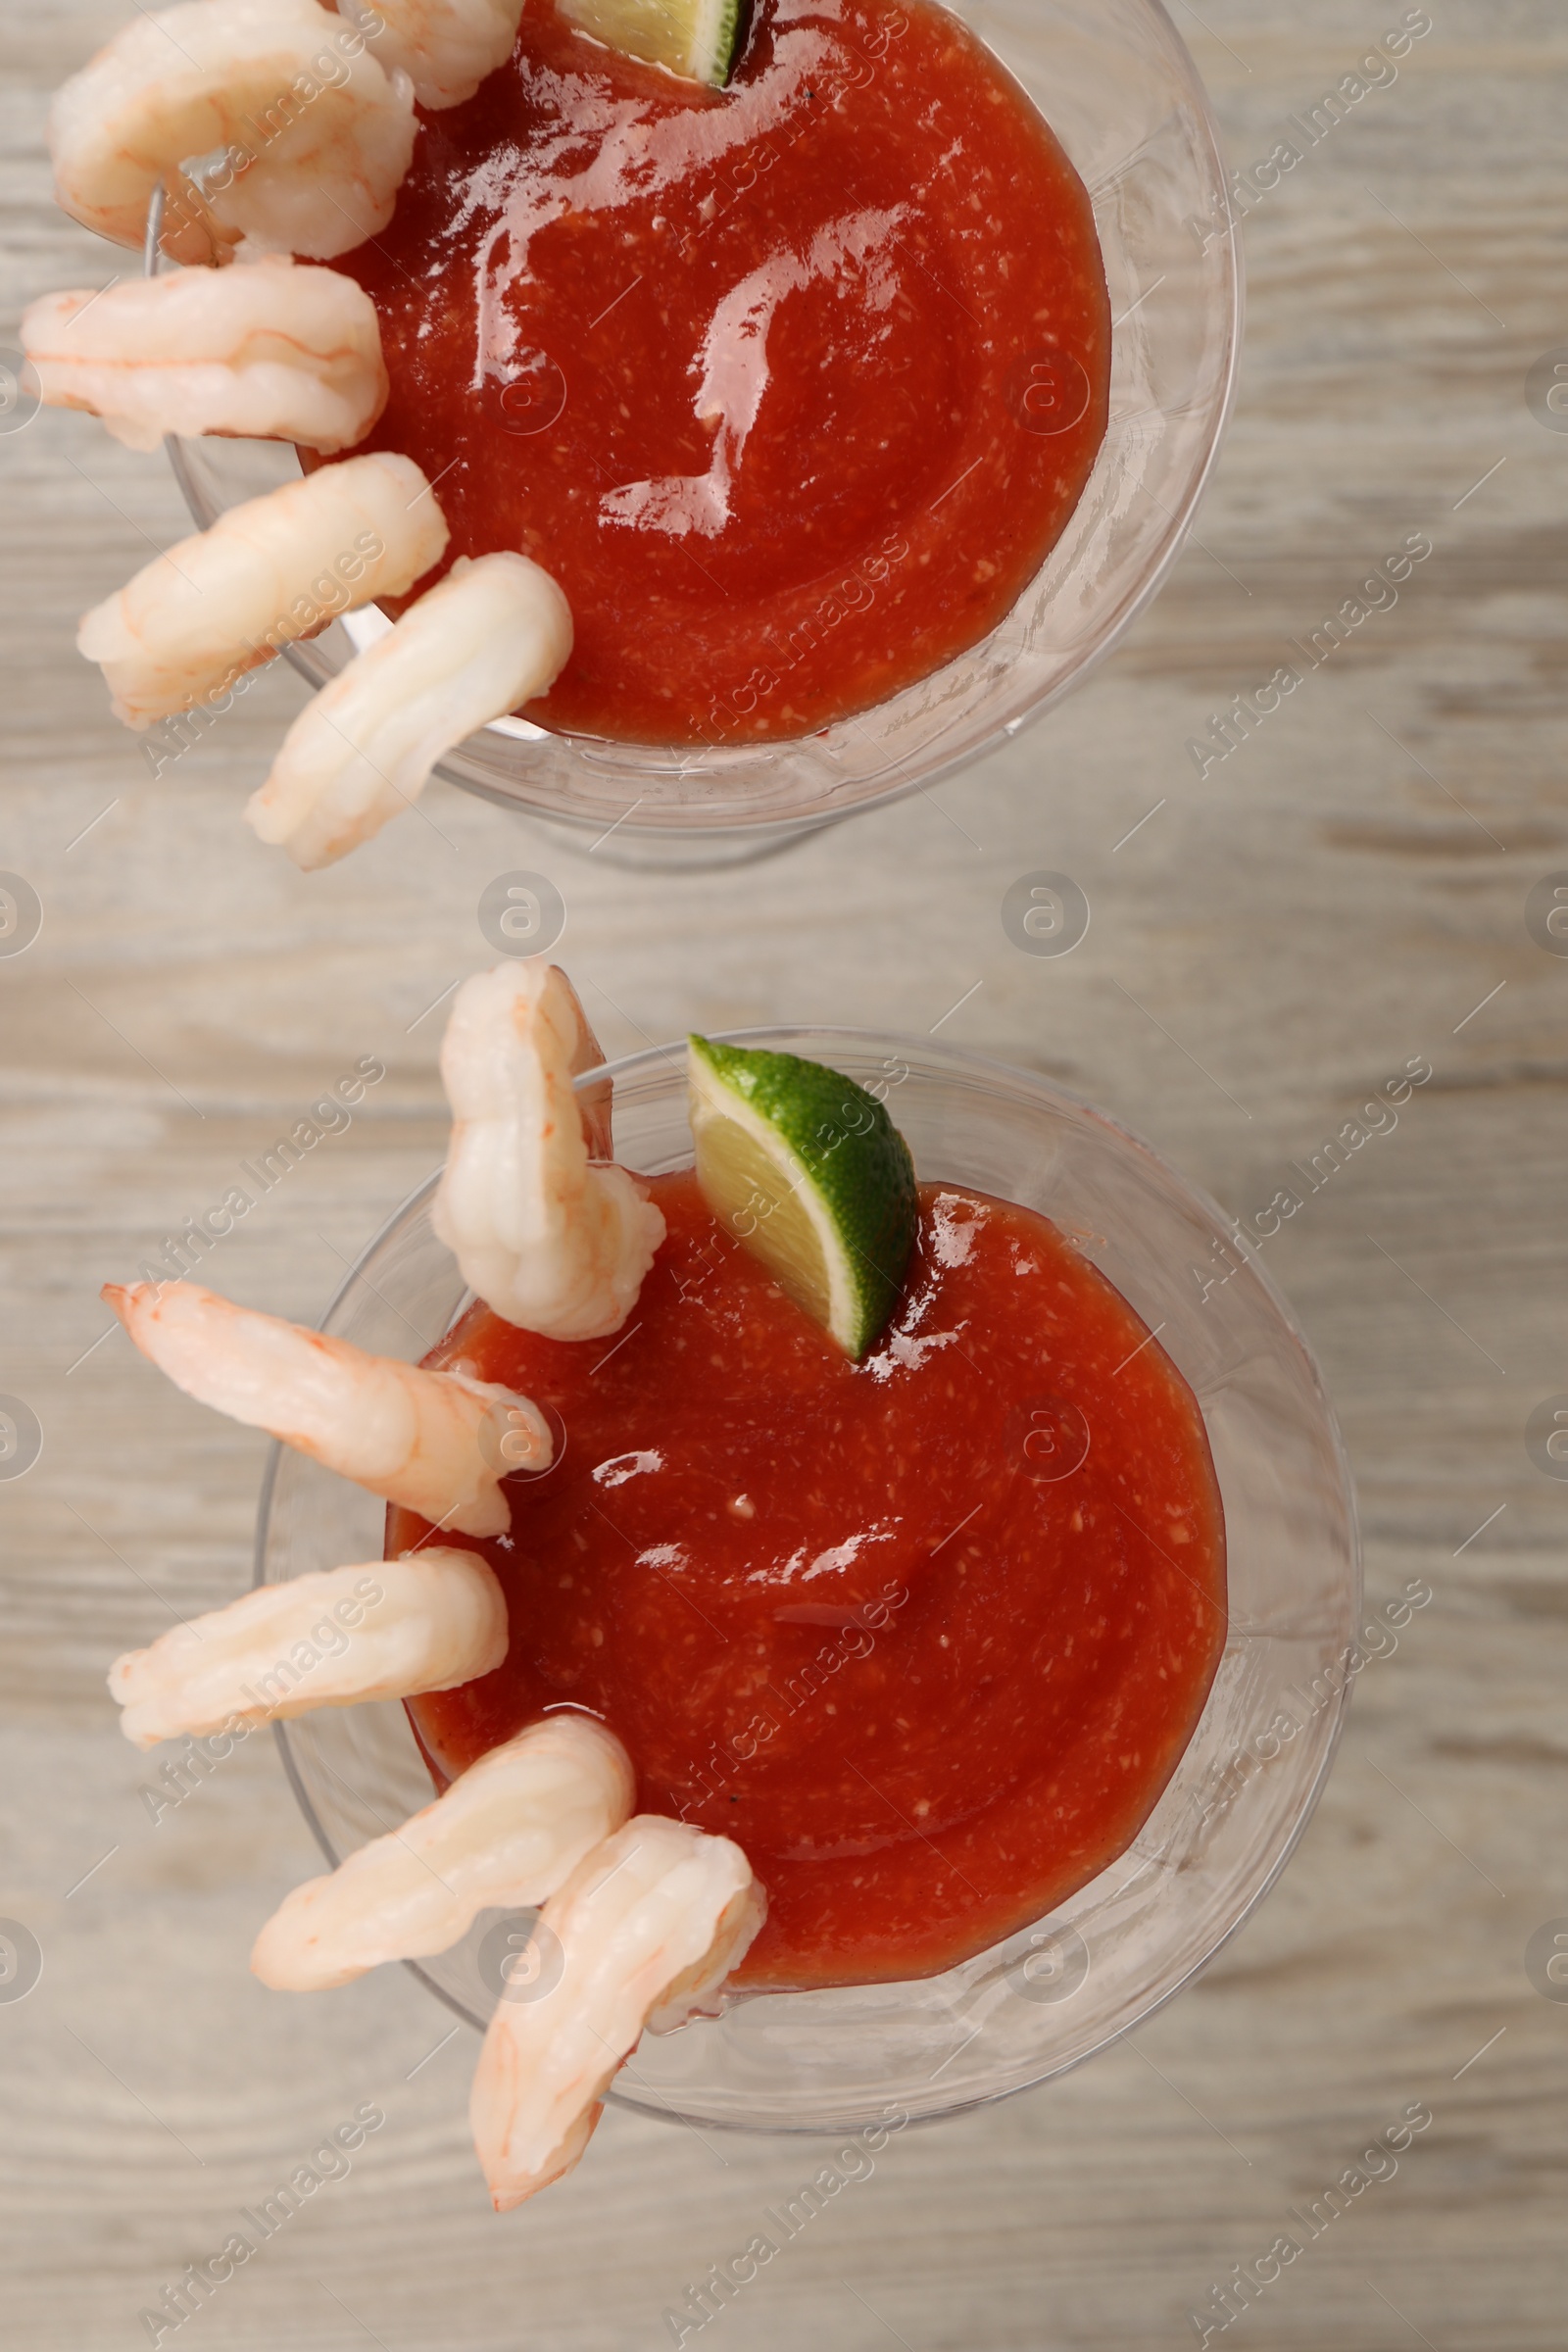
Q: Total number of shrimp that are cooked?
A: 10